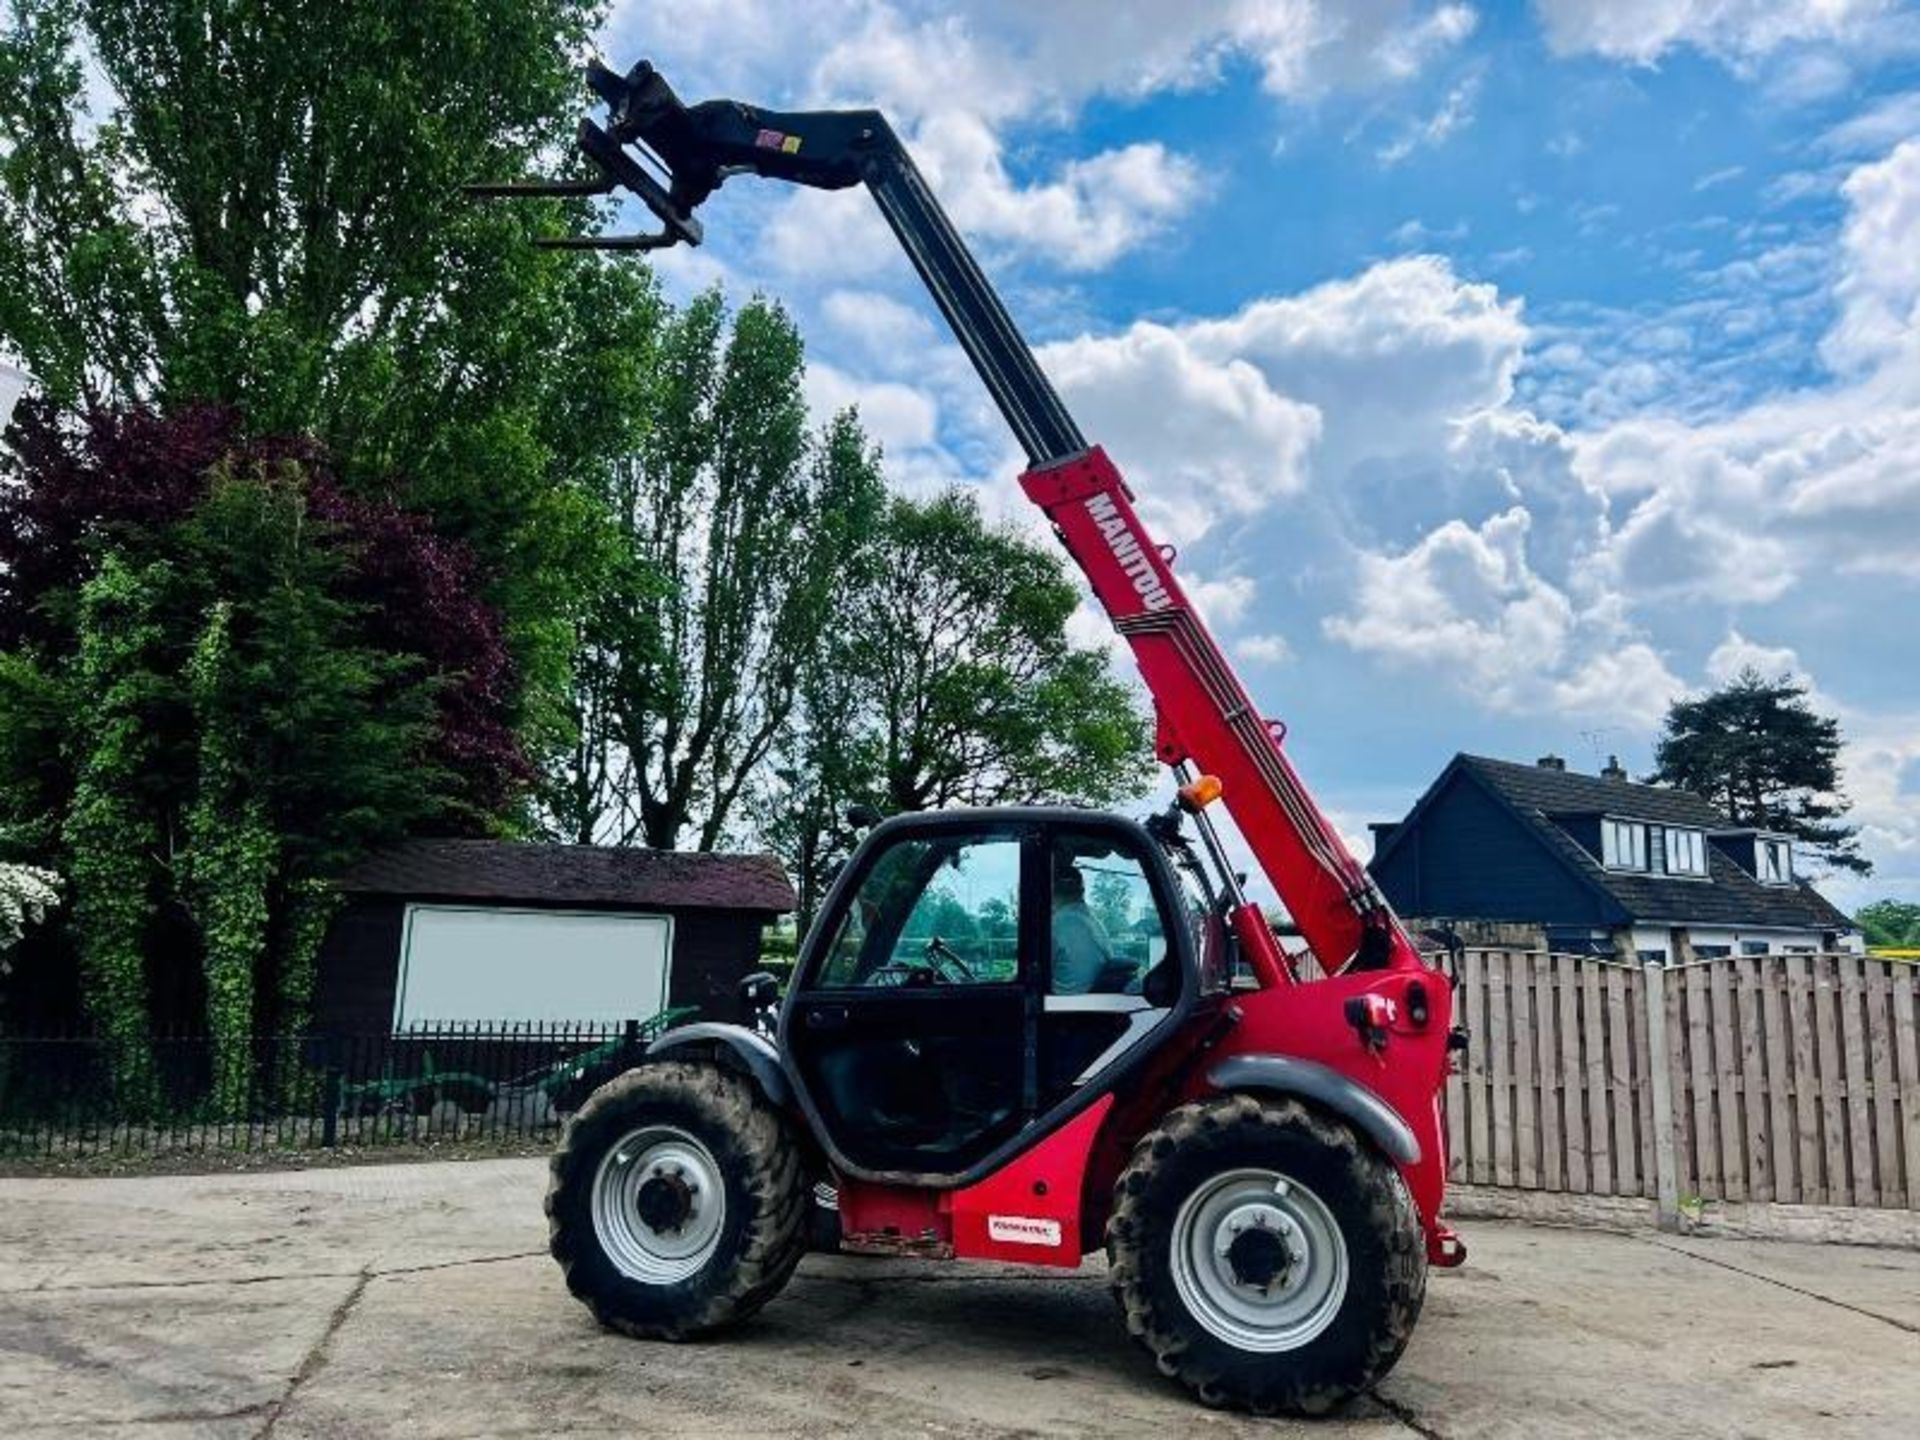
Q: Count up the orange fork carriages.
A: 0